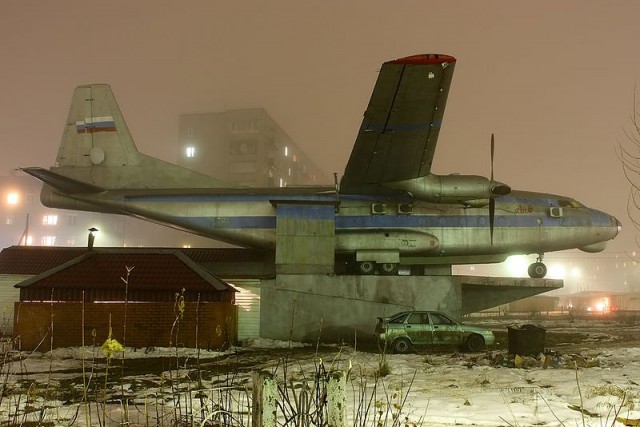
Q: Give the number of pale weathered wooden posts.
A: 2